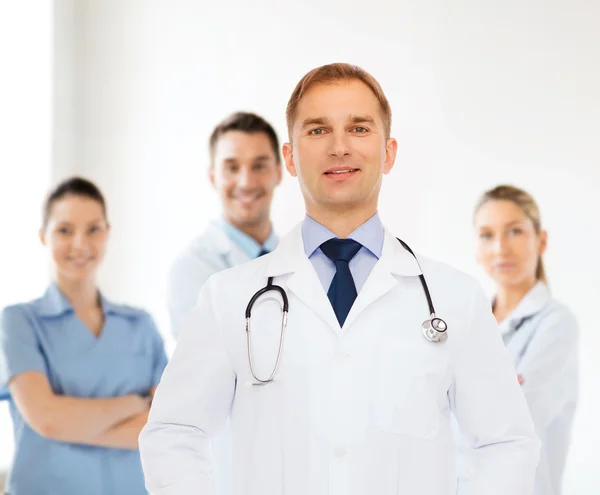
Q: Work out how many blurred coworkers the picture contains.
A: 3